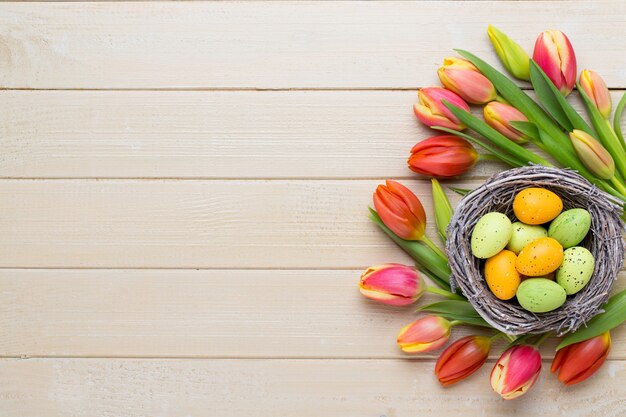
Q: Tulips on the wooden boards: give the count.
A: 14